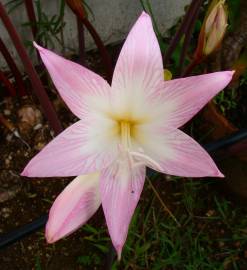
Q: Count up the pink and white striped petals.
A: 6